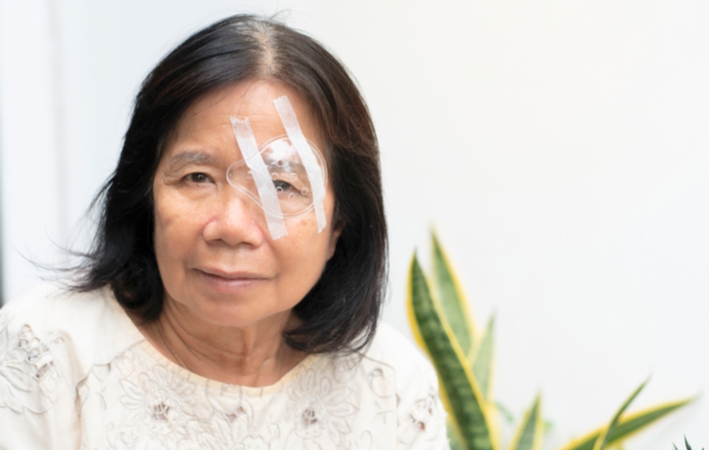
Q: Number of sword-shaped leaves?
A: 6